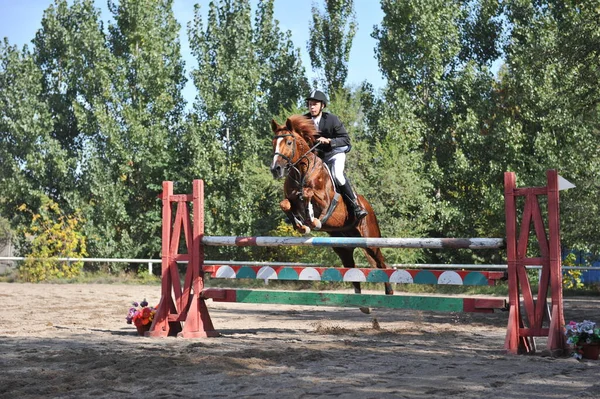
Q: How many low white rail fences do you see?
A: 1